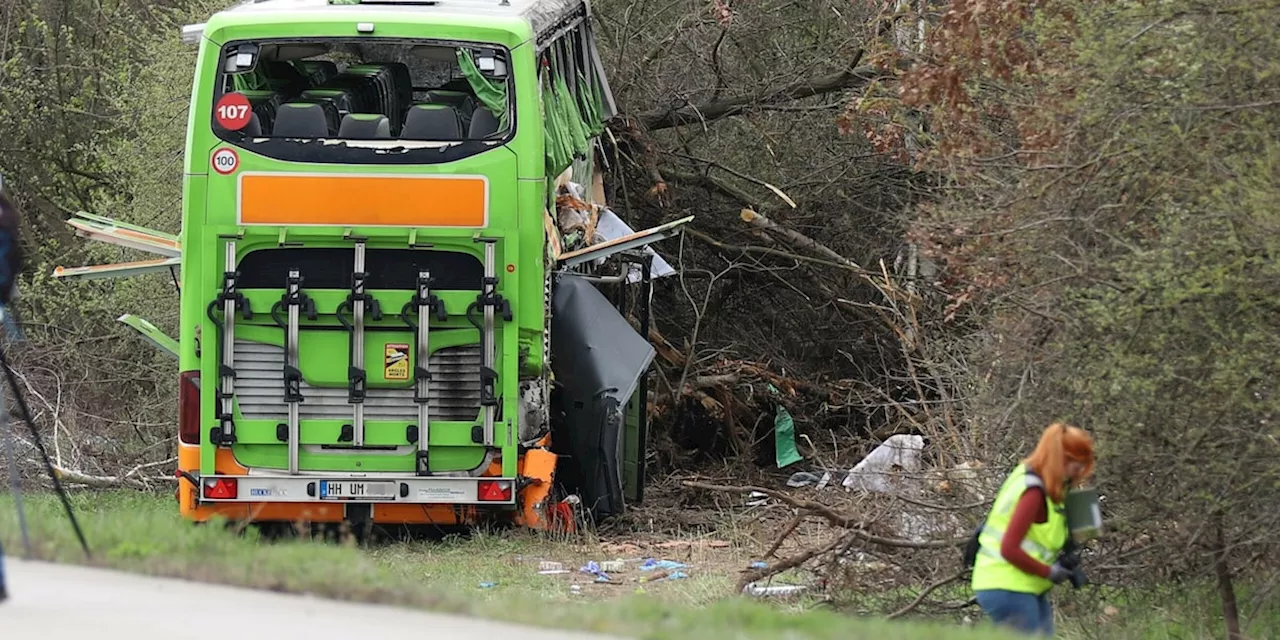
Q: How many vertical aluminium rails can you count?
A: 5